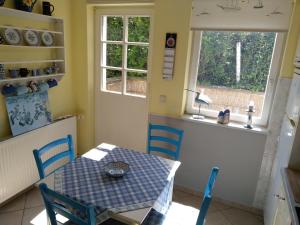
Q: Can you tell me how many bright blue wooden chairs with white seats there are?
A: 4